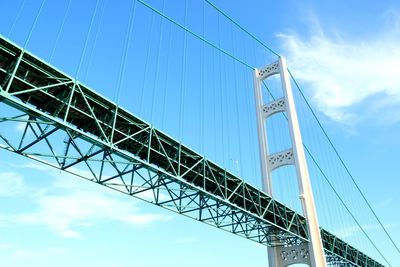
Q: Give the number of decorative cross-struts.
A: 4